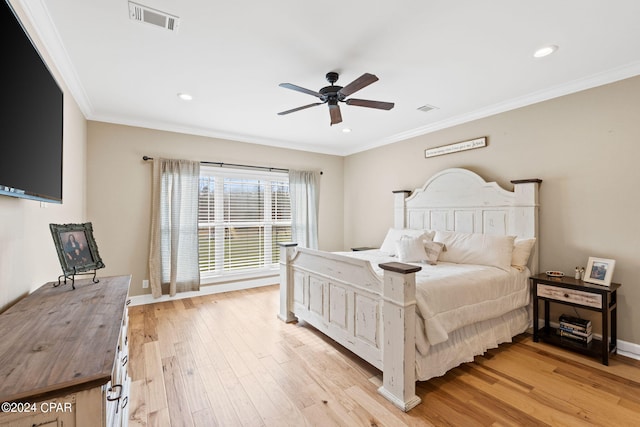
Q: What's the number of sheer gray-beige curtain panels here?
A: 2